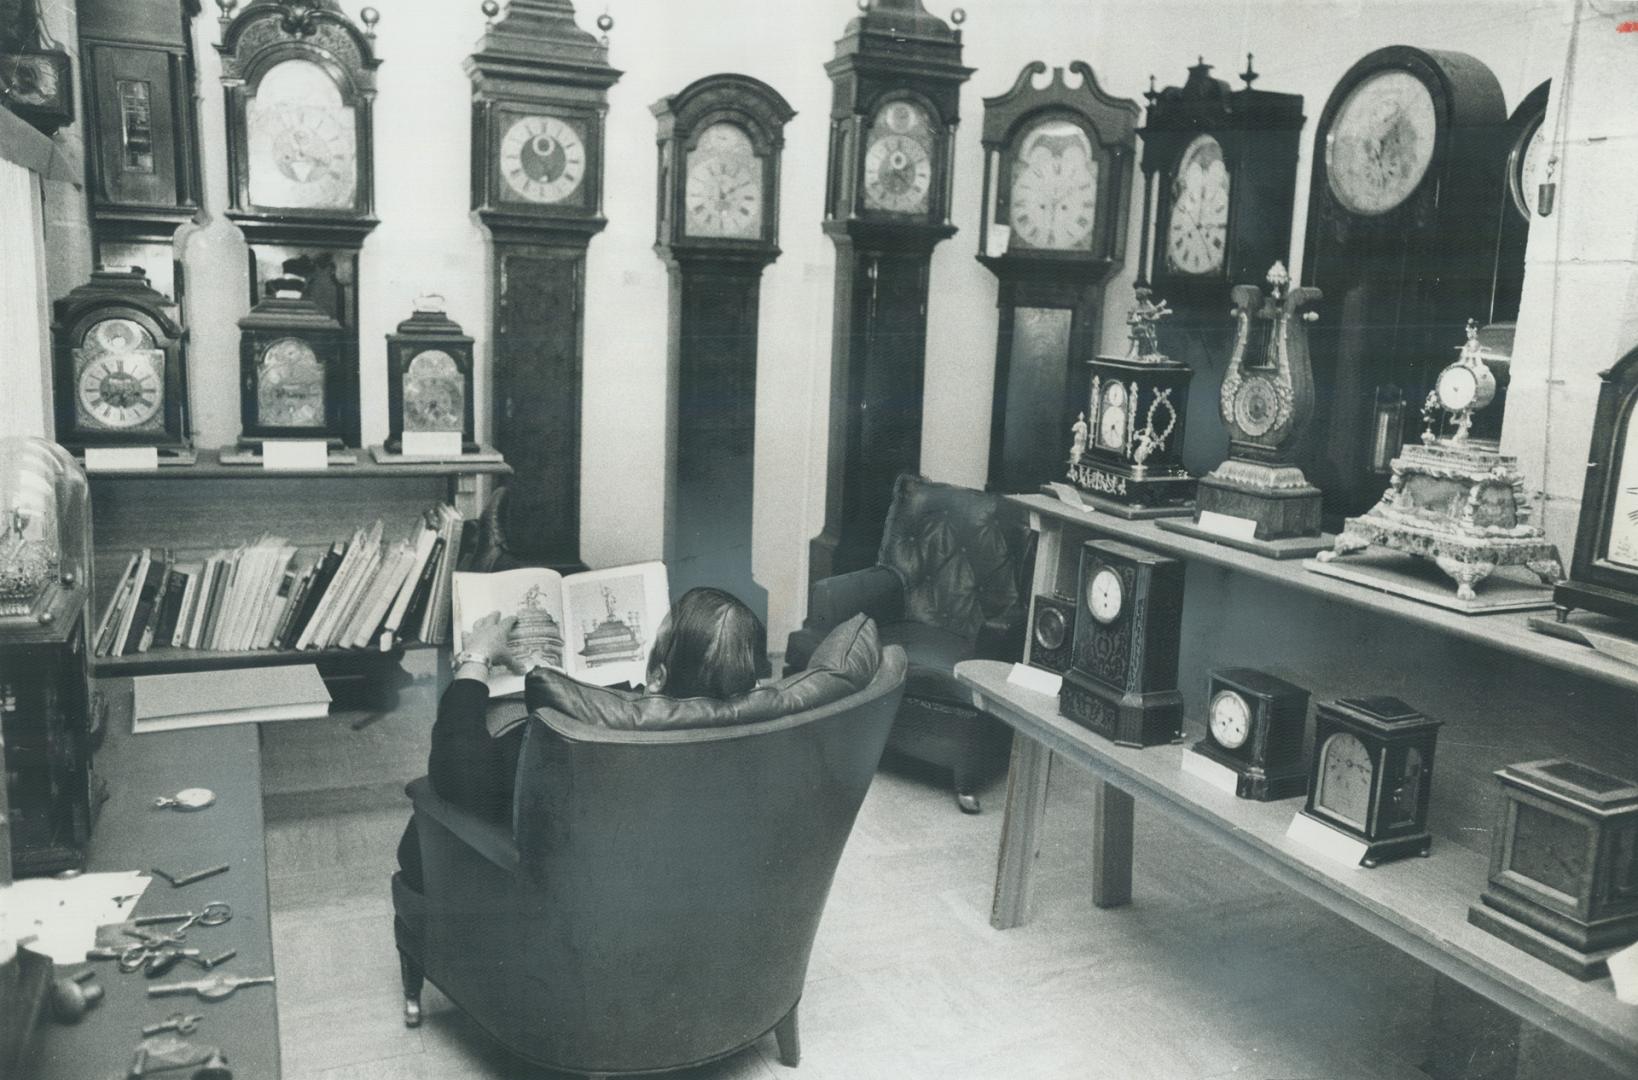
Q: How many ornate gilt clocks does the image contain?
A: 3